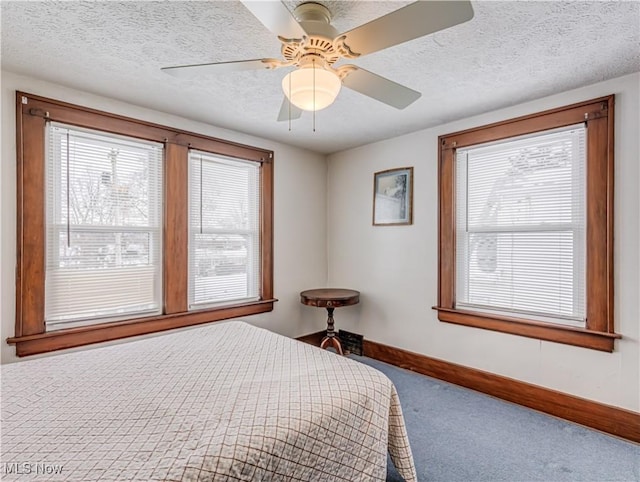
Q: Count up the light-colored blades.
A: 5